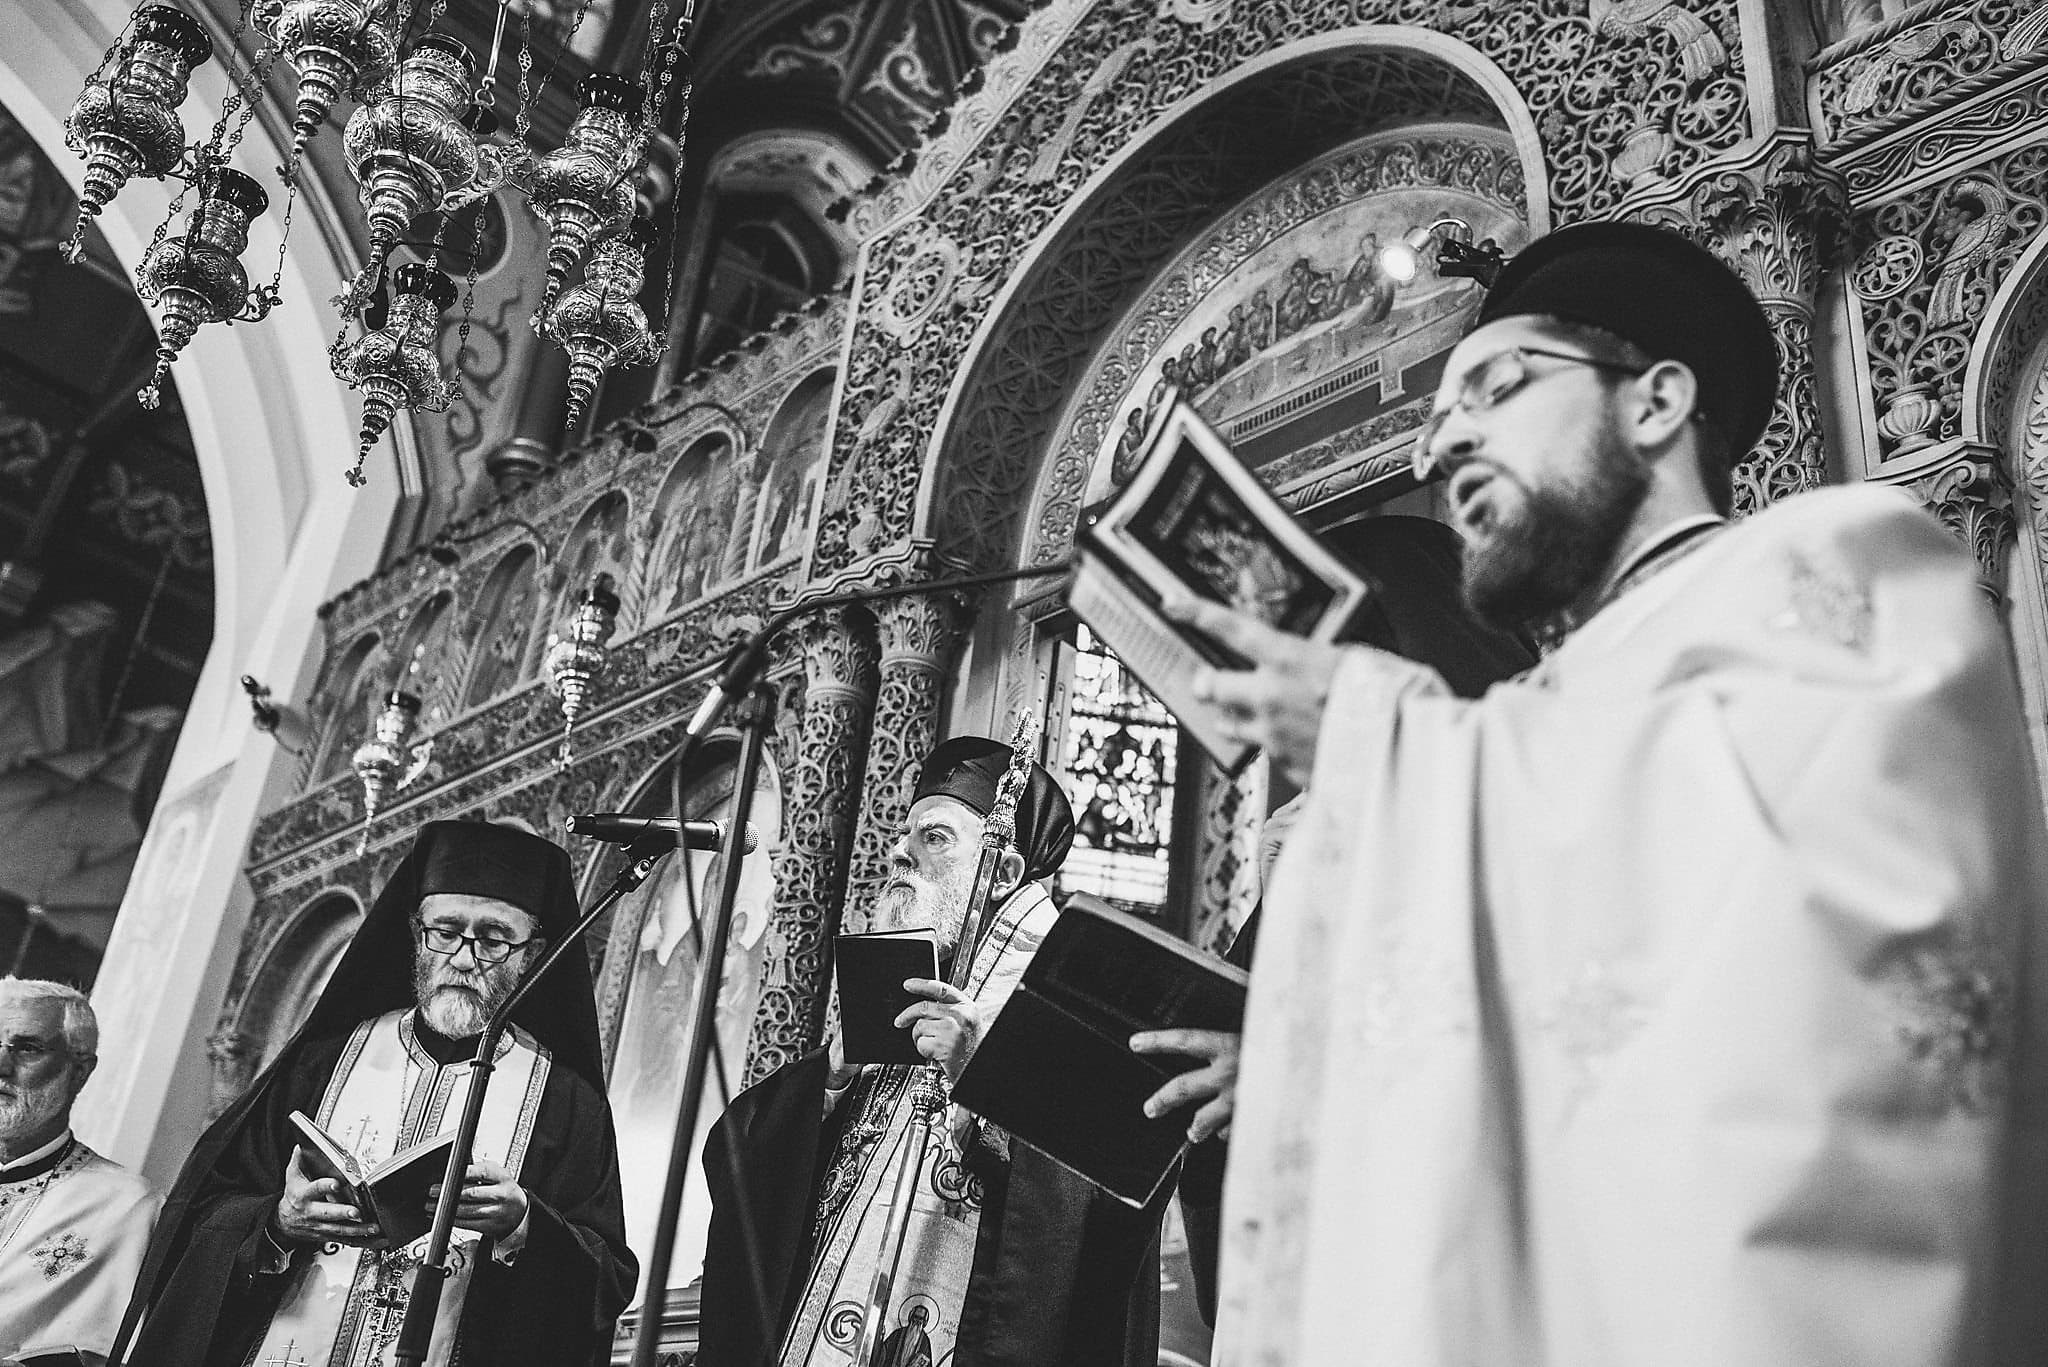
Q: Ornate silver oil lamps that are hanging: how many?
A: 9